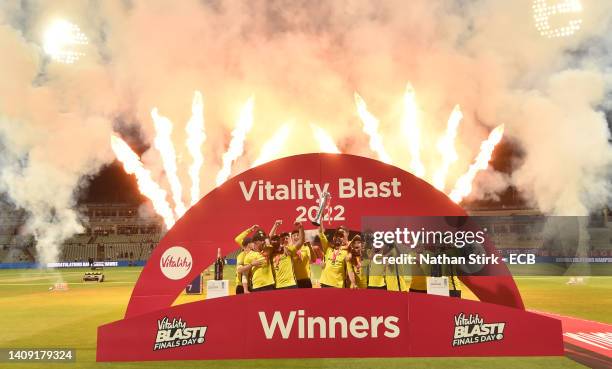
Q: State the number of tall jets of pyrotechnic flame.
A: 10